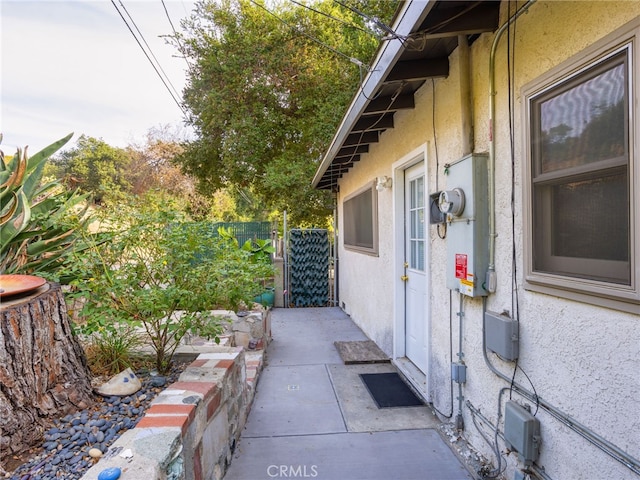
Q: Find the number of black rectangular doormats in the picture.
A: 1